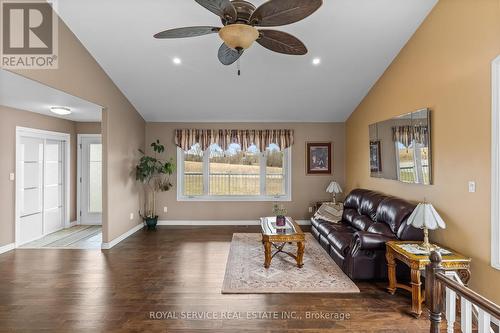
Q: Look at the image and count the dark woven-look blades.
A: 5